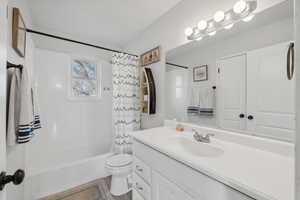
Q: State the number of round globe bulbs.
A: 4